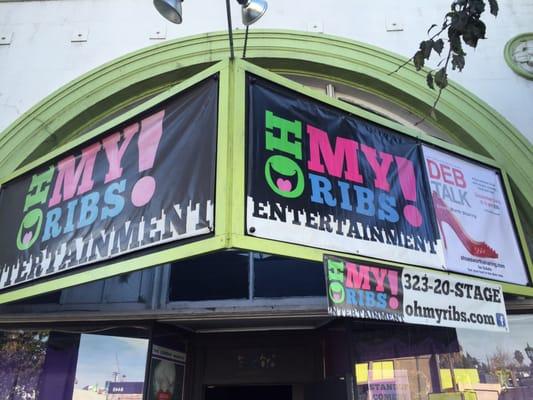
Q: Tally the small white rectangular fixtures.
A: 5